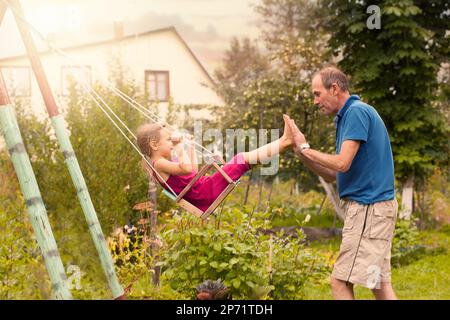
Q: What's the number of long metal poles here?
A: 2